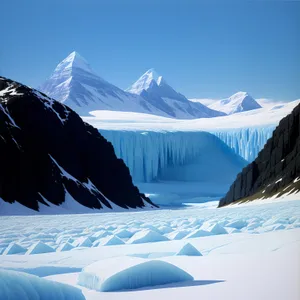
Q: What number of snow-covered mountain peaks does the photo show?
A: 3